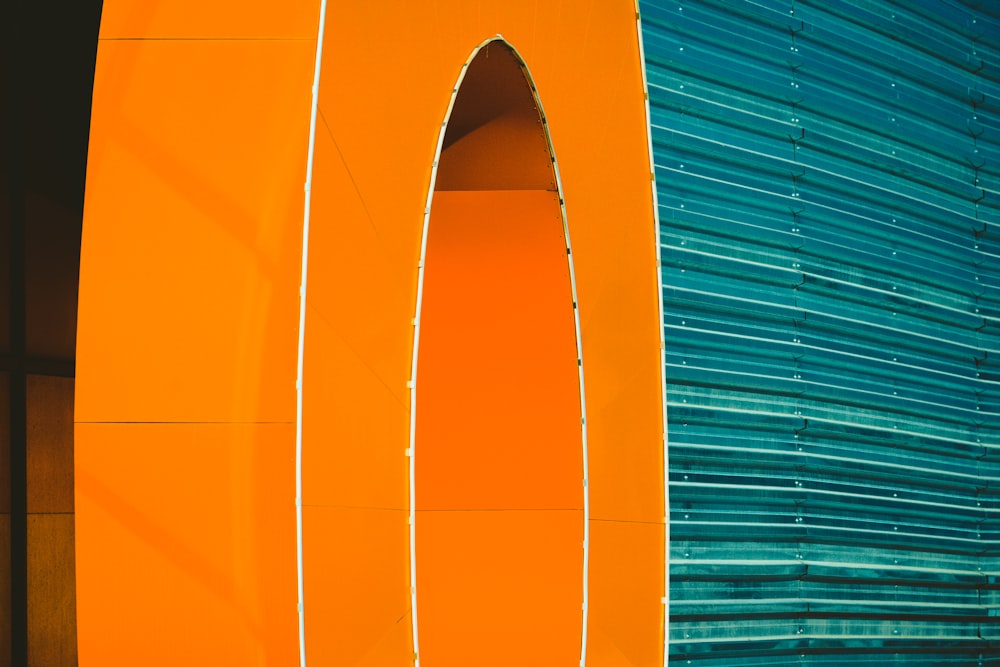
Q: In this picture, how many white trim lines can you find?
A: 3